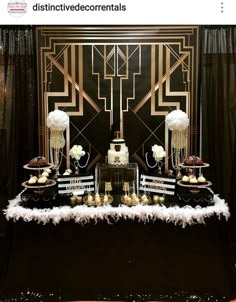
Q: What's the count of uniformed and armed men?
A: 0